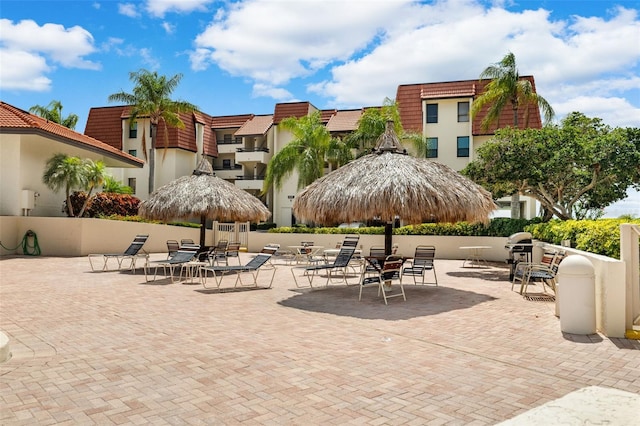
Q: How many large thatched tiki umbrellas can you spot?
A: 2